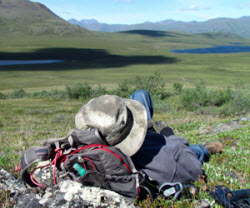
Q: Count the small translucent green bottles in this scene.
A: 1